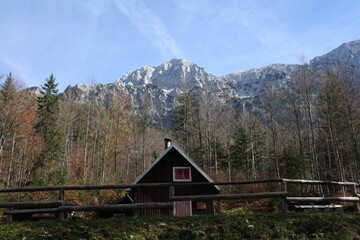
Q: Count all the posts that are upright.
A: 4